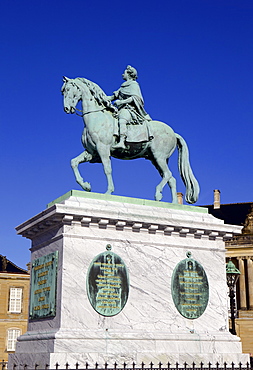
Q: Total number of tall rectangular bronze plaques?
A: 1